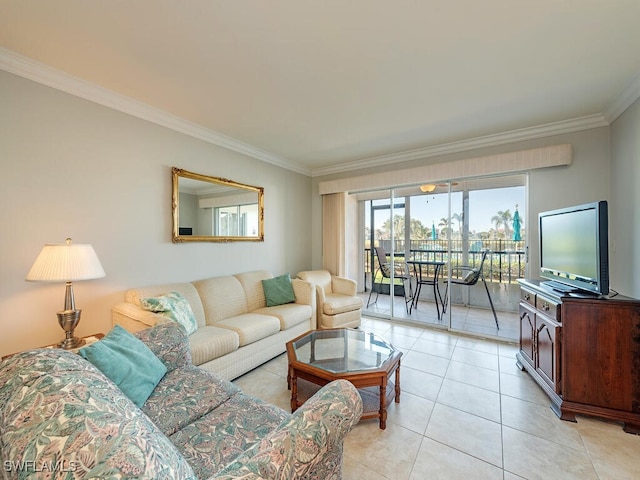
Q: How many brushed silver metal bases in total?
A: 1